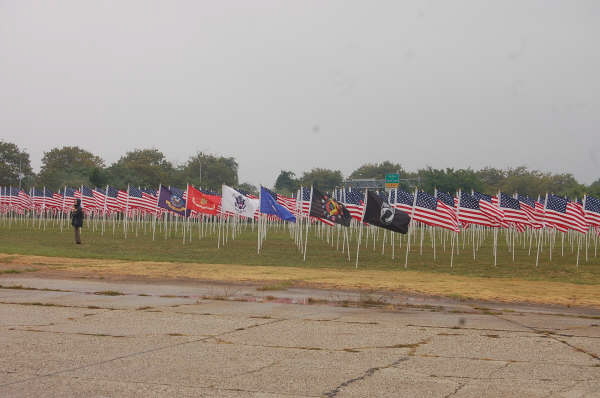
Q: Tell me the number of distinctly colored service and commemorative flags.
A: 6